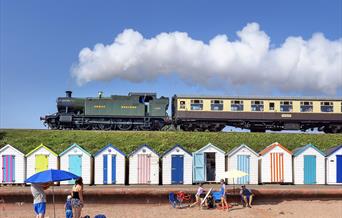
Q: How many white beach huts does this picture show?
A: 11